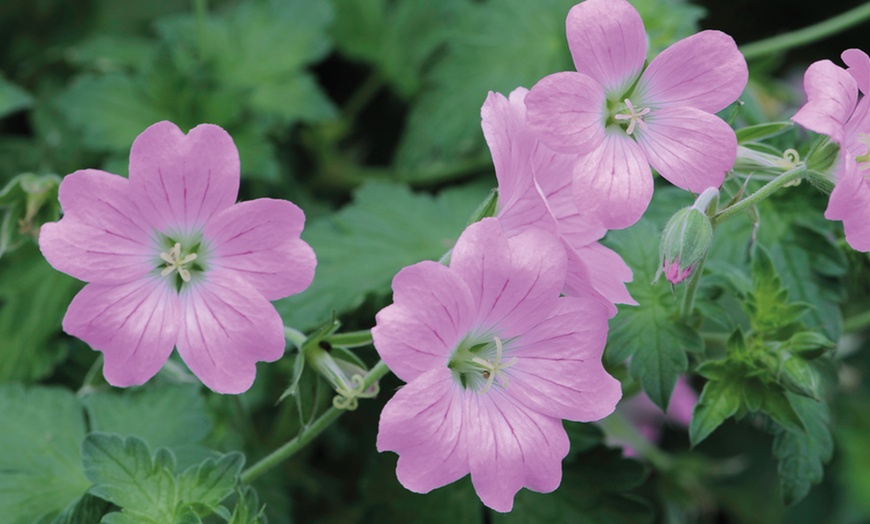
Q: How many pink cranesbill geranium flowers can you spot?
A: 5